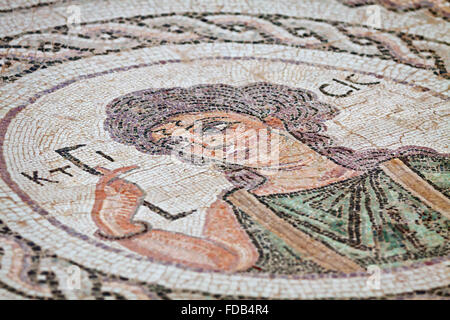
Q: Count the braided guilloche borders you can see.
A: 1